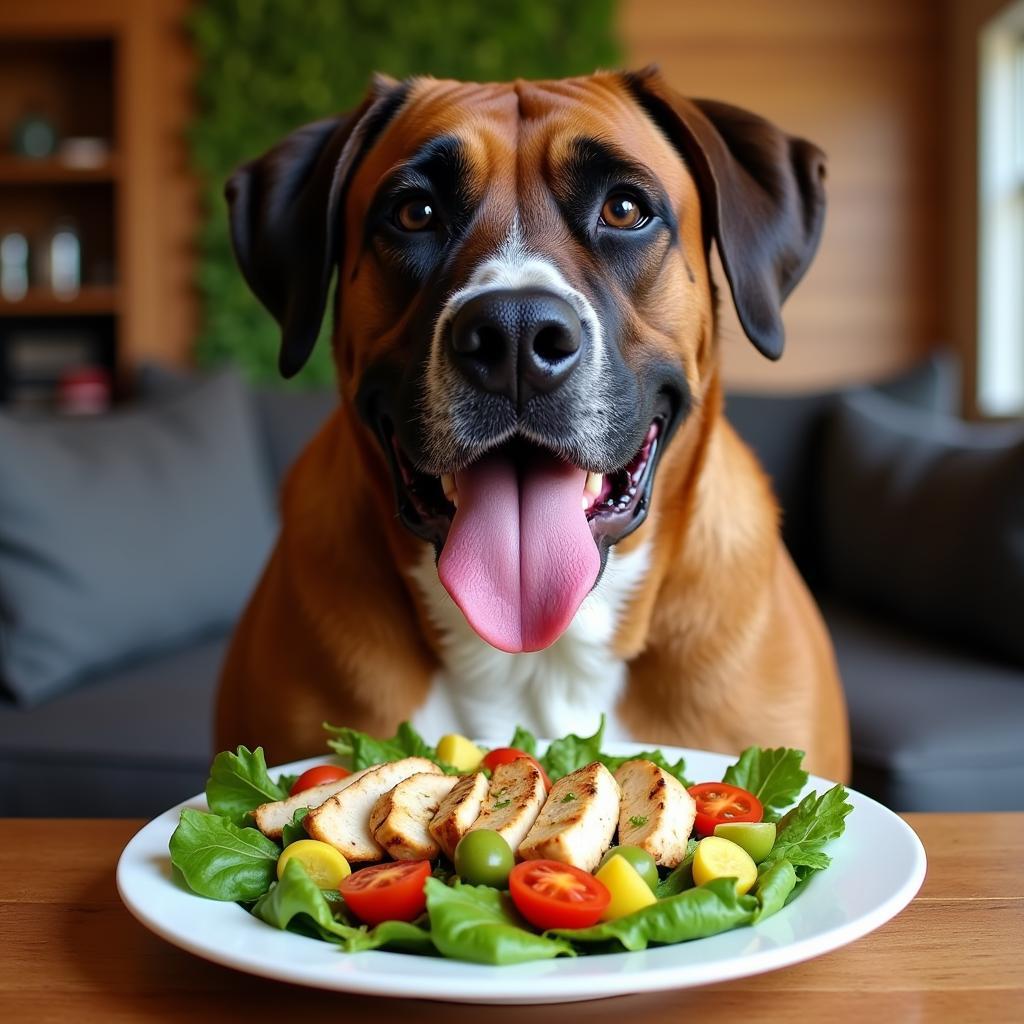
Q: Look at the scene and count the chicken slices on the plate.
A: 7